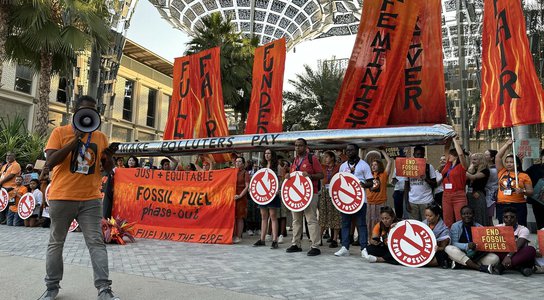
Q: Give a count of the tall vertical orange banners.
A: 6